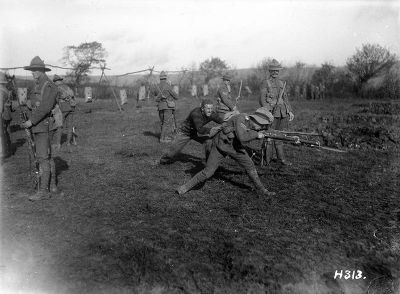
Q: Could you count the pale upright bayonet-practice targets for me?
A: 7